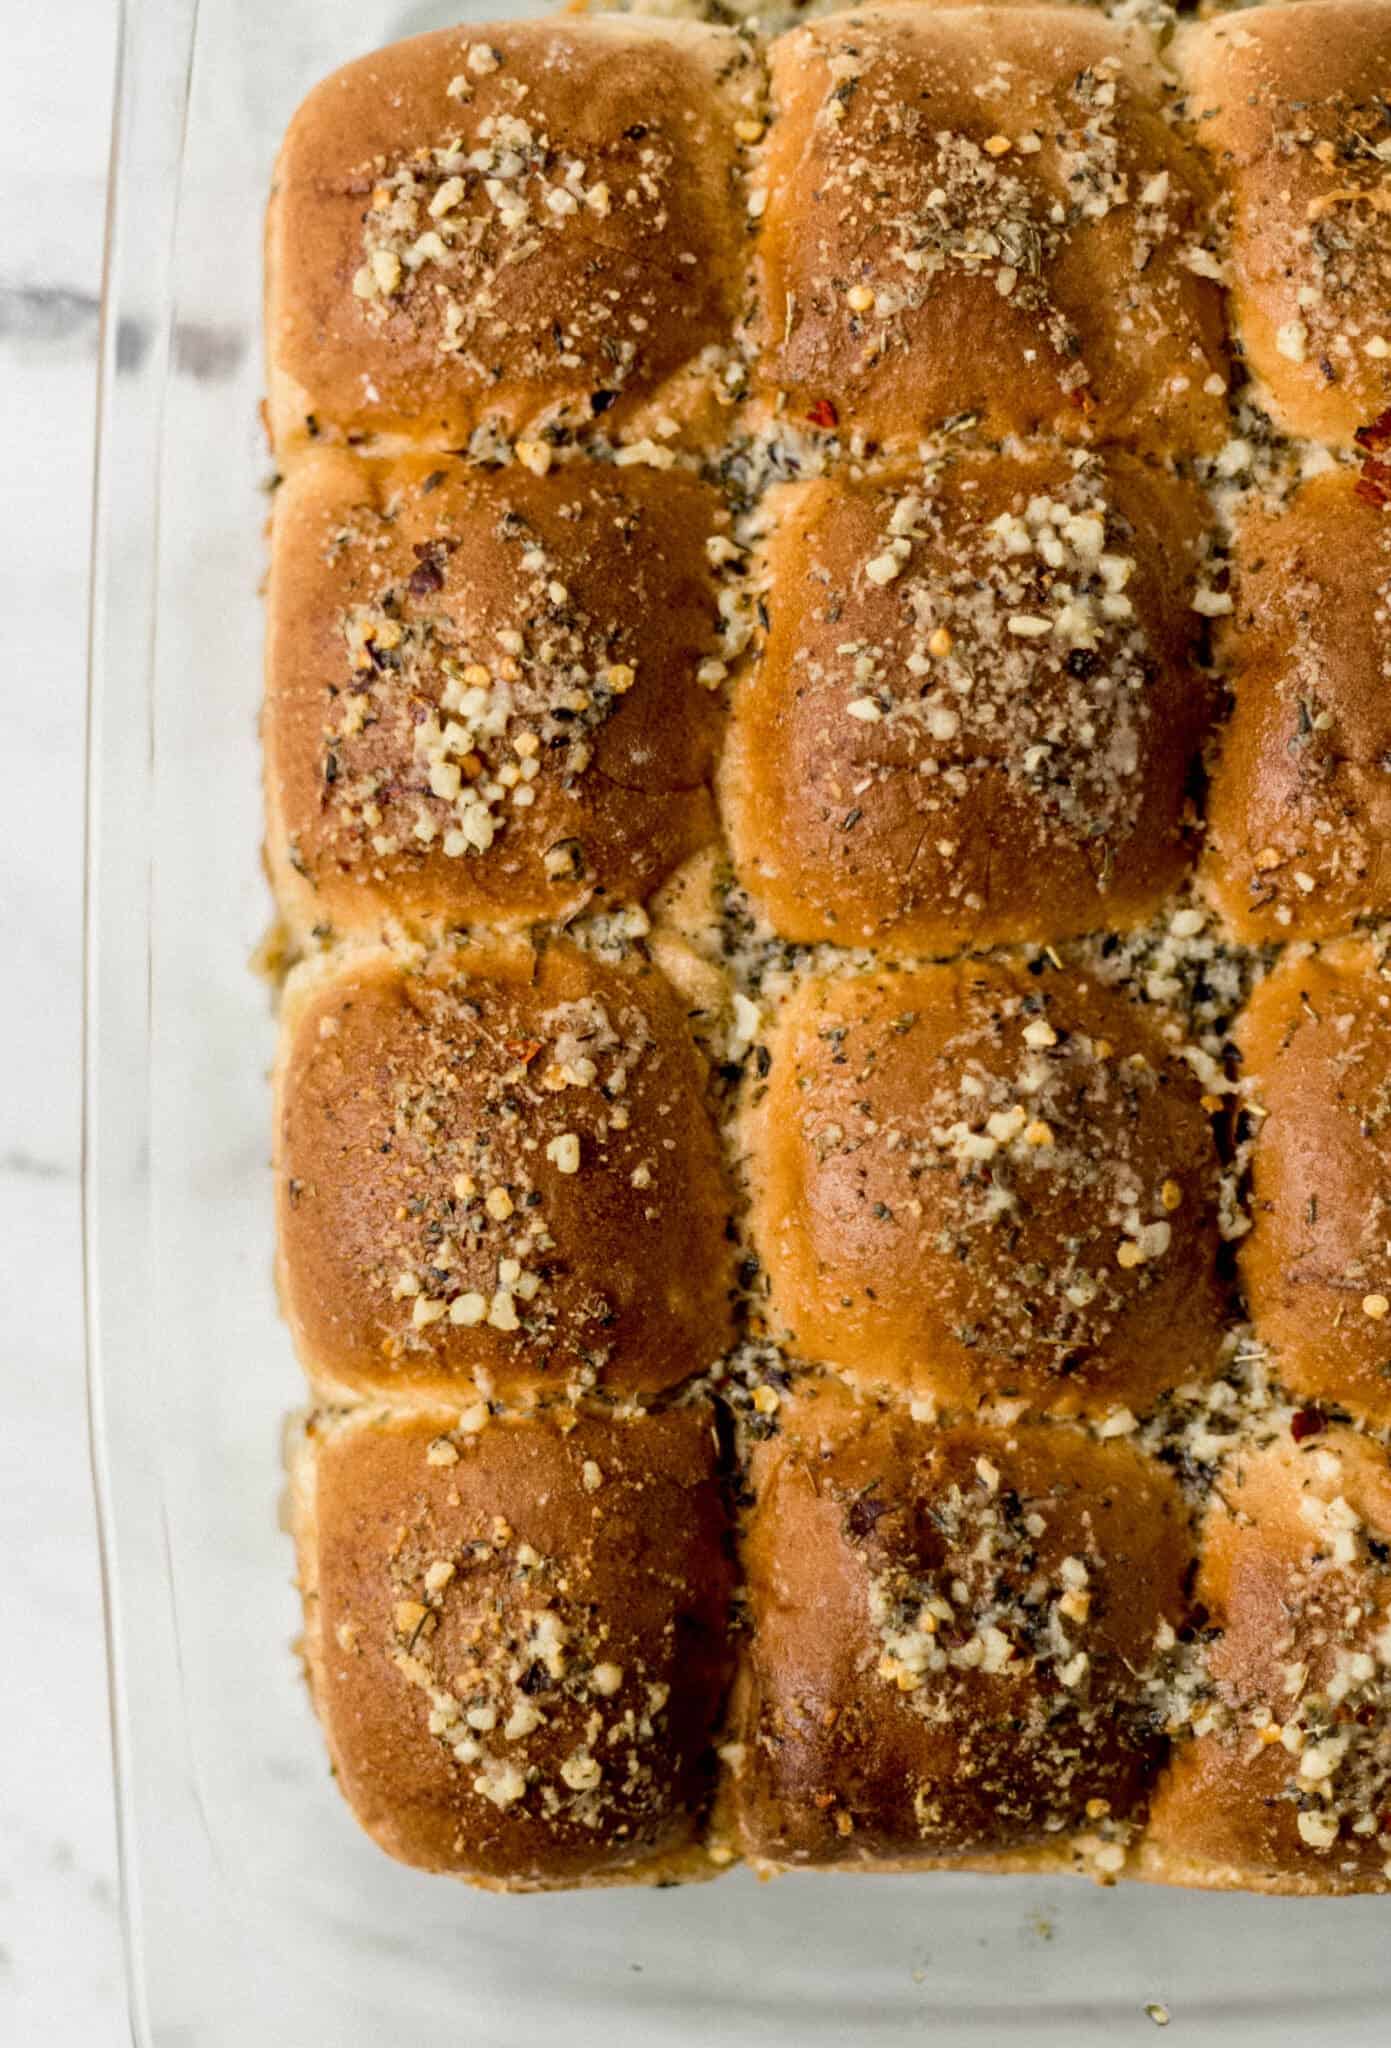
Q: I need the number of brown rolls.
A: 12